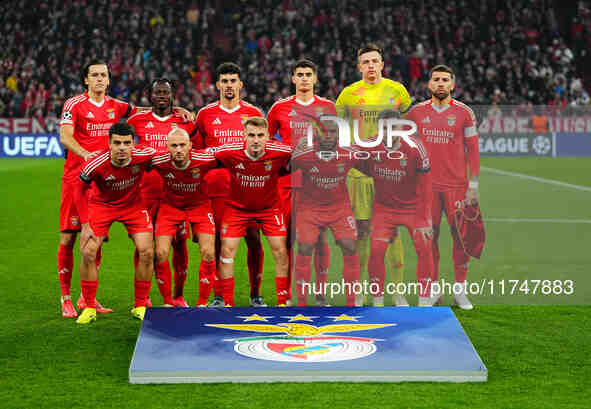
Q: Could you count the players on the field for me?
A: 11